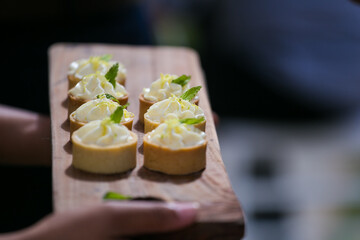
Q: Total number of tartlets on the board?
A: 7